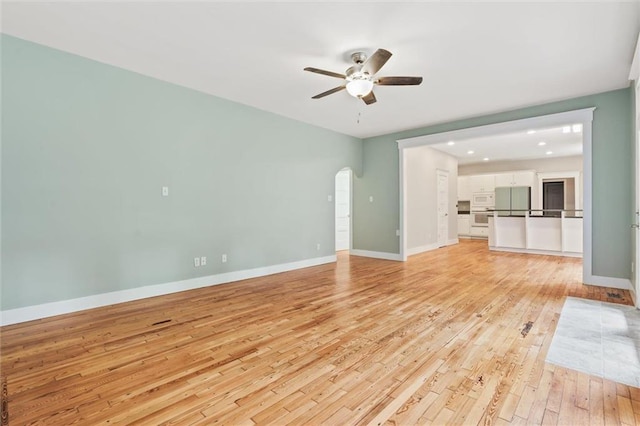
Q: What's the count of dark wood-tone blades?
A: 5